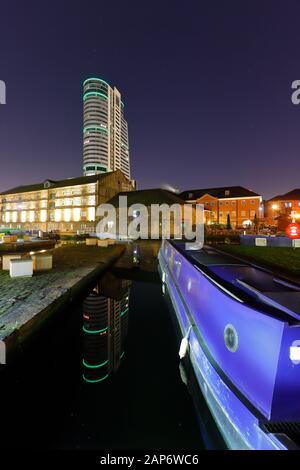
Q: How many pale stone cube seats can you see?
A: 6